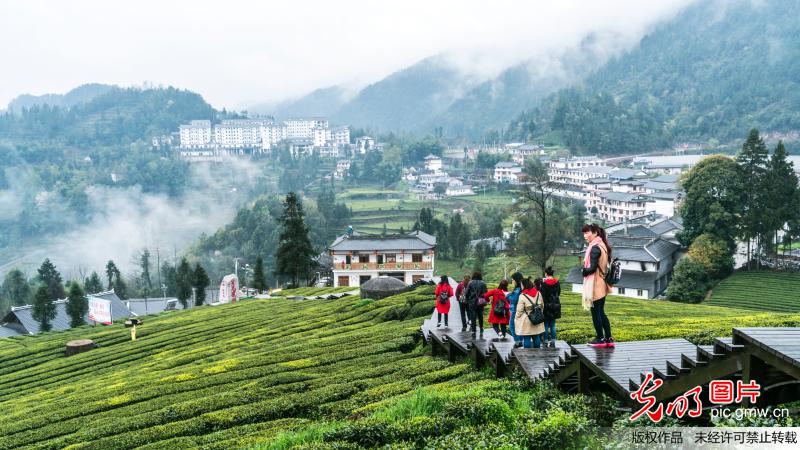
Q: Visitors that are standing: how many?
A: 9